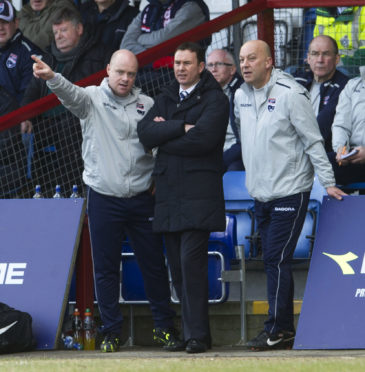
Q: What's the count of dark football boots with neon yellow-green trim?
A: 2